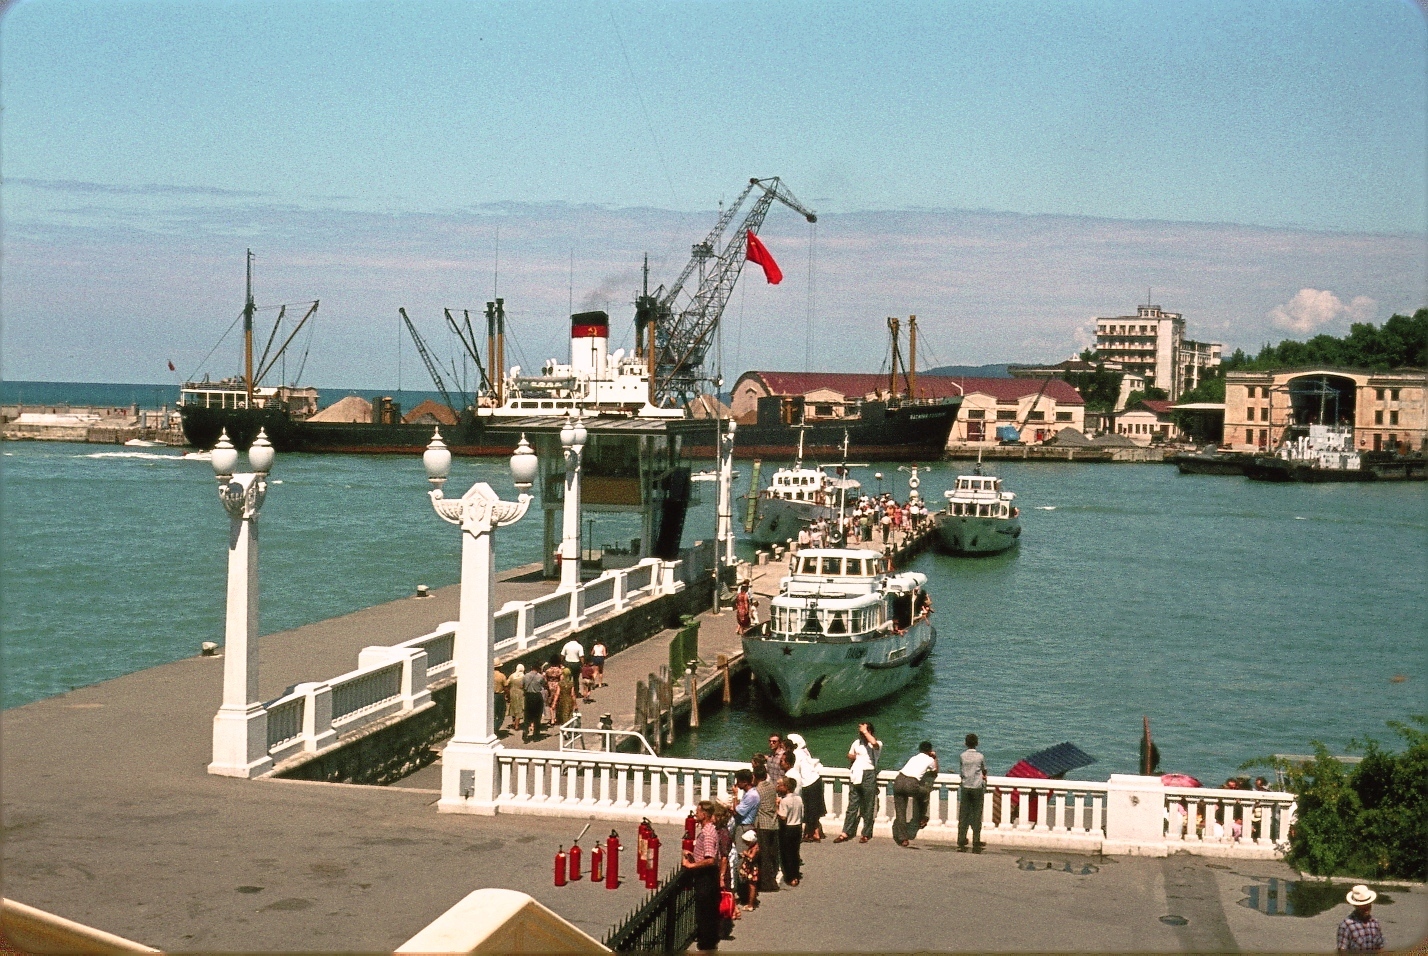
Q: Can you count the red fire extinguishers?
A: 9